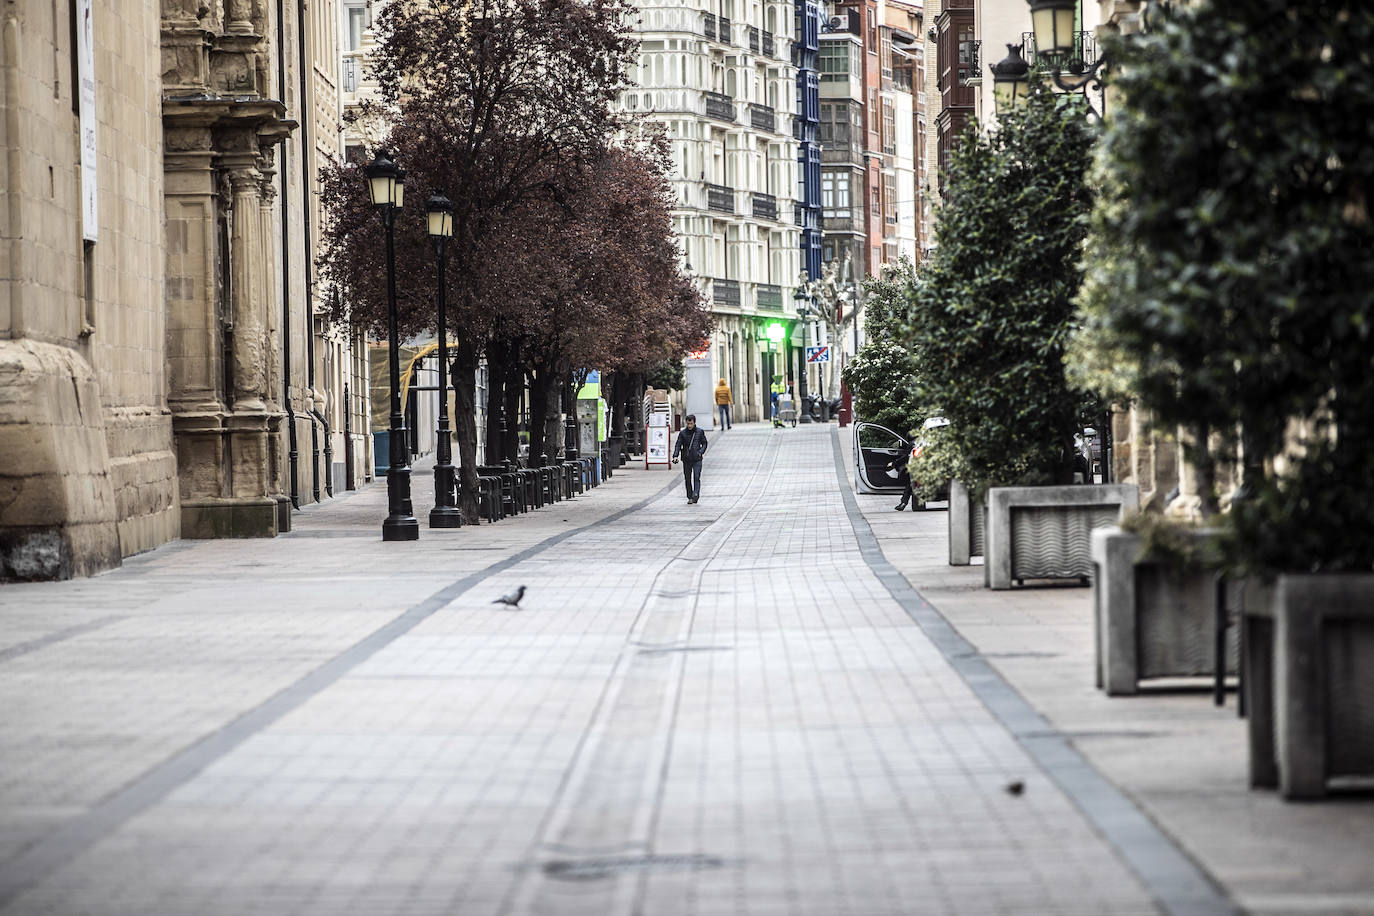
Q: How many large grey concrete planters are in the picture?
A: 4